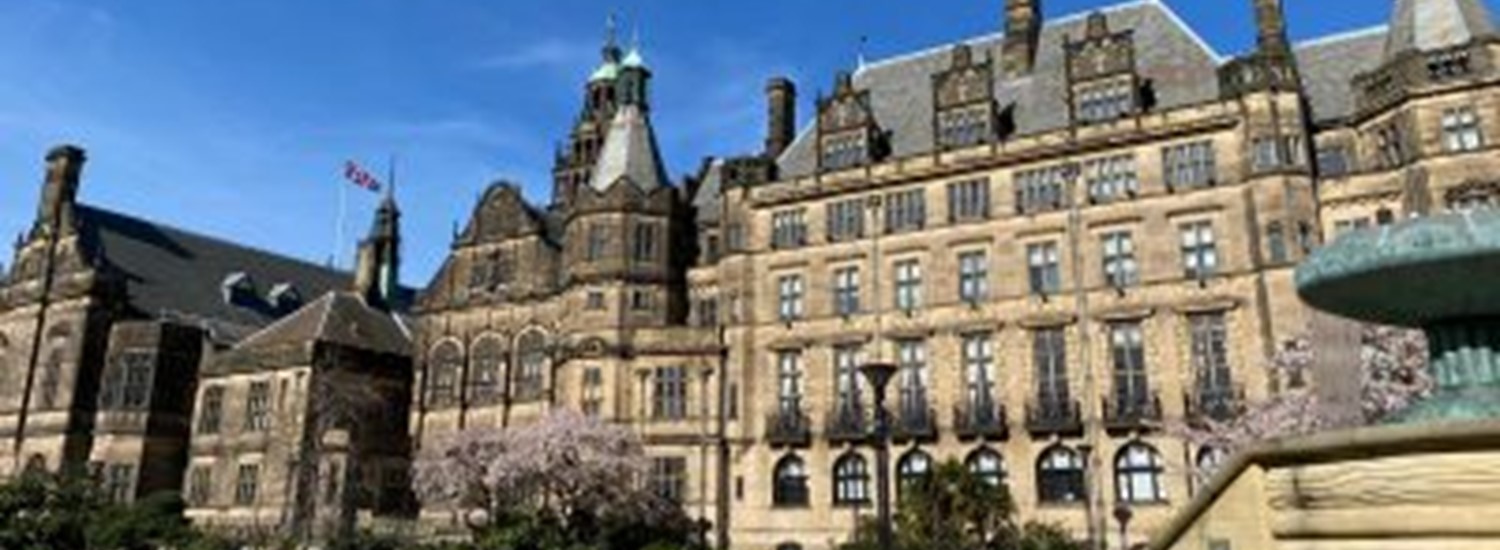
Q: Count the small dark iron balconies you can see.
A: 7